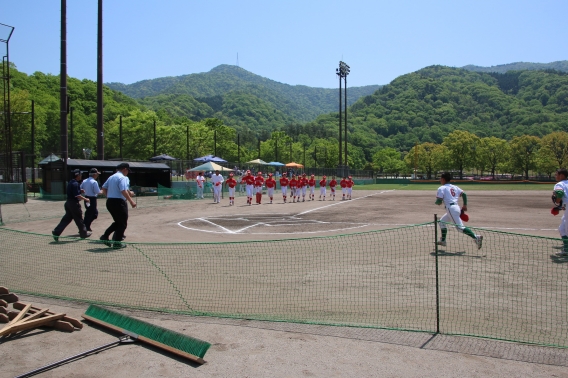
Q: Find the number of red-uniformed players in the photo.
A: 13